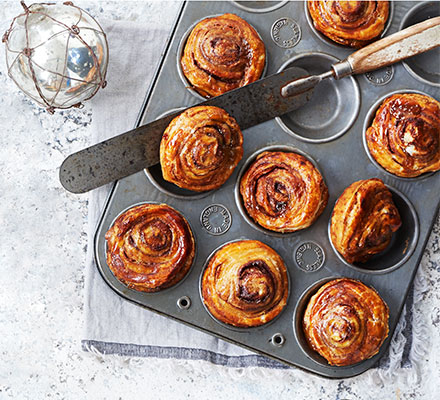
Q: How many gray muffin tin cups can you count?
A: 12